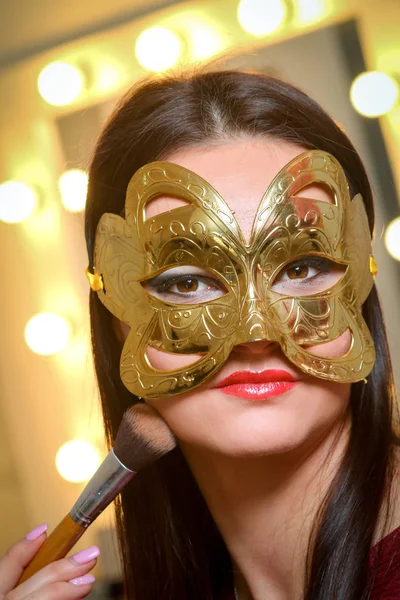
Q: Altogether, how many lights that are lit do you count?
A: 9